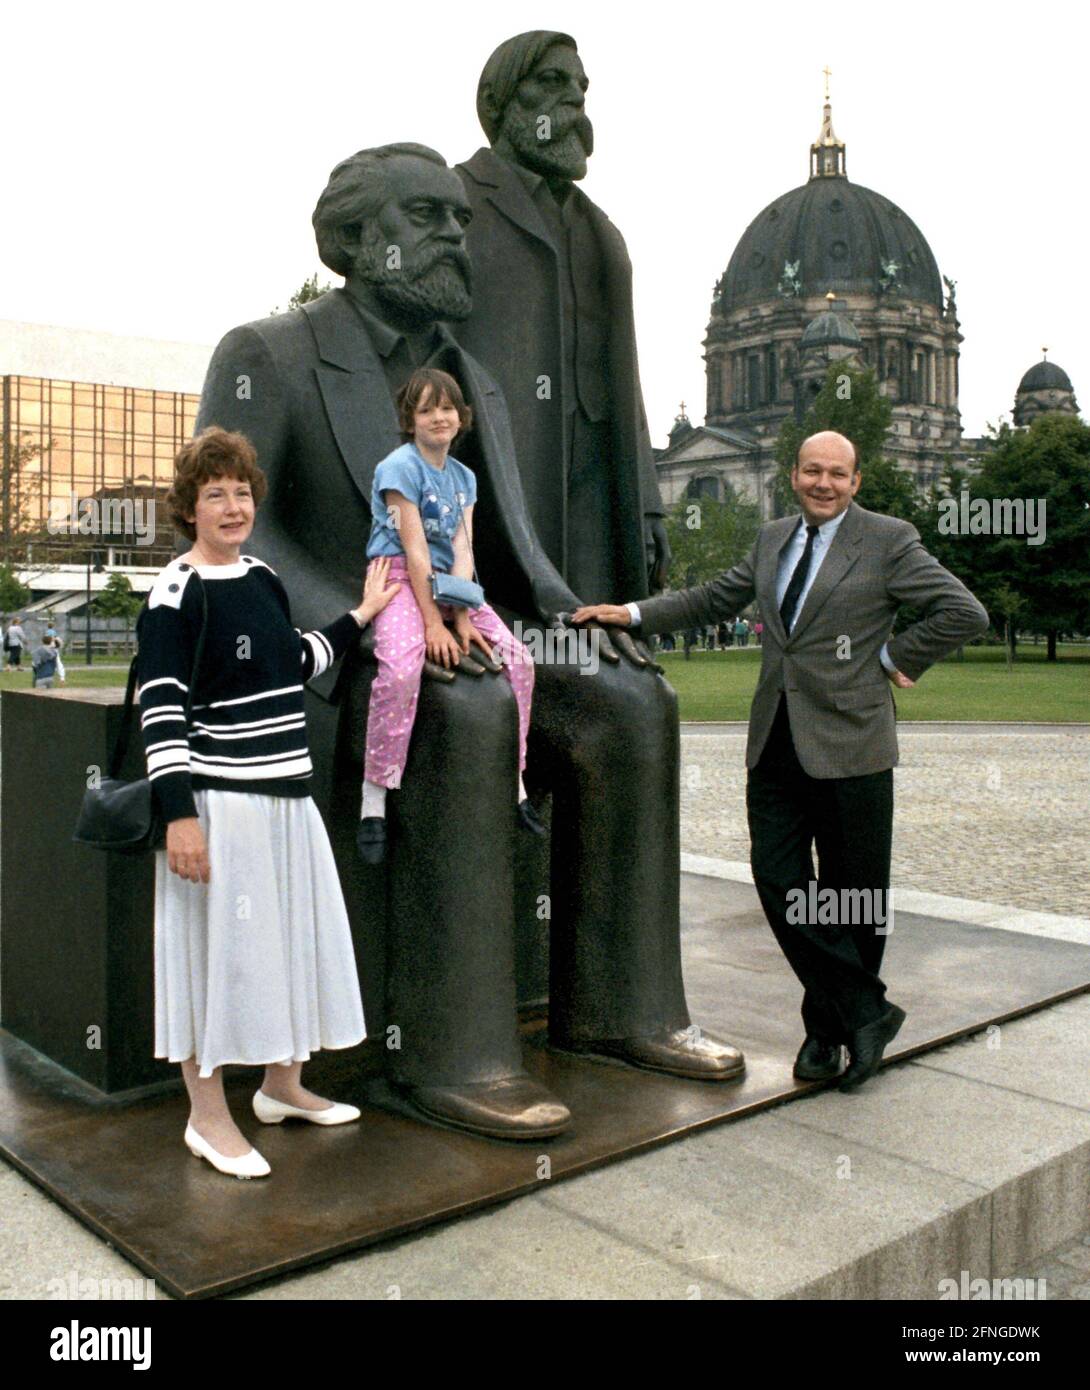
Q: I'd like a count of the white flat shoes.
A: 2